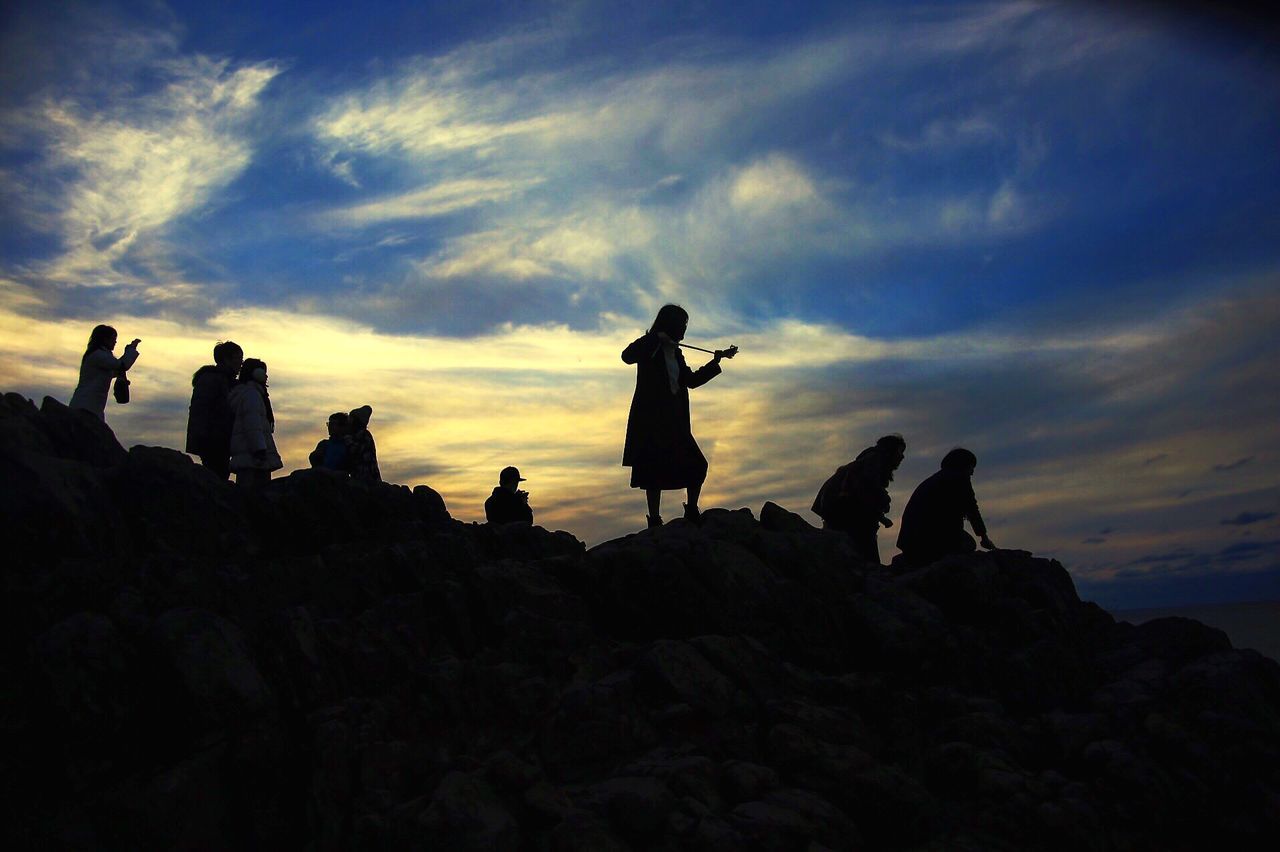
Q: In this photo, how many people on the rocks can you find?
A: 9